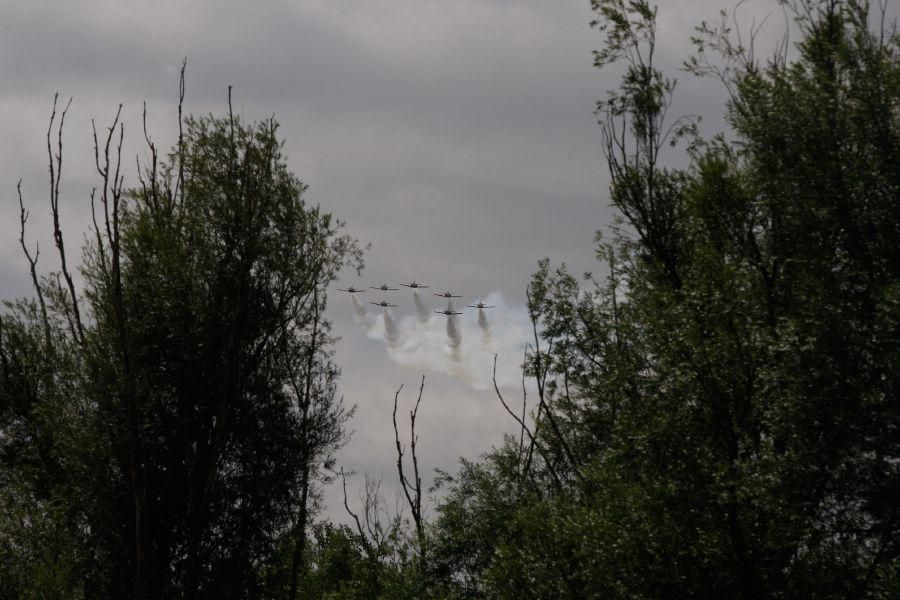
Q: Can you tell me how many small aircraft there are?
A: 7